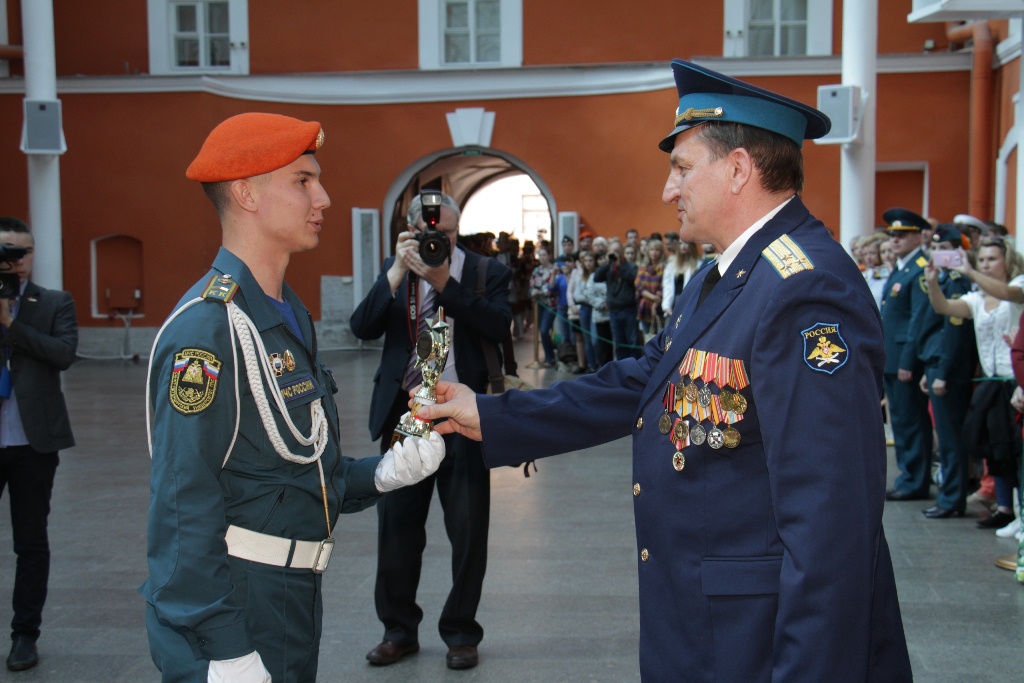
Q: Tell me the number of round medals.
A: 11